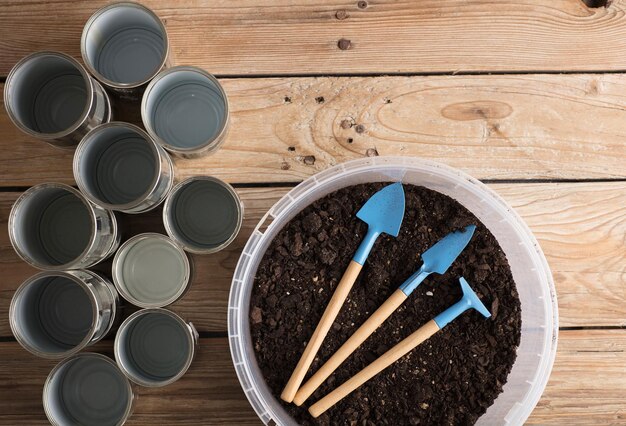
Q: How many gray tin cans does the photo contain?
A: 10